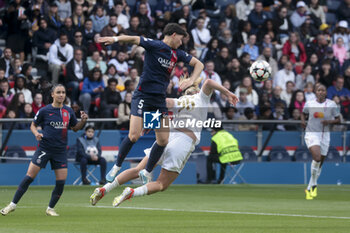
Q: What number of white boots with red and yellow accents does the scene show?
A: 2